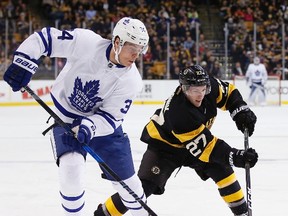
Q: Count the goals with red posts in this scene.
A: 1